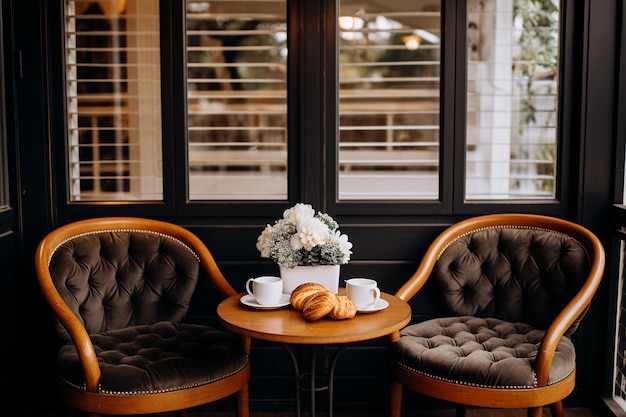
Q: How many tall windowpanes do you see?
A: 4